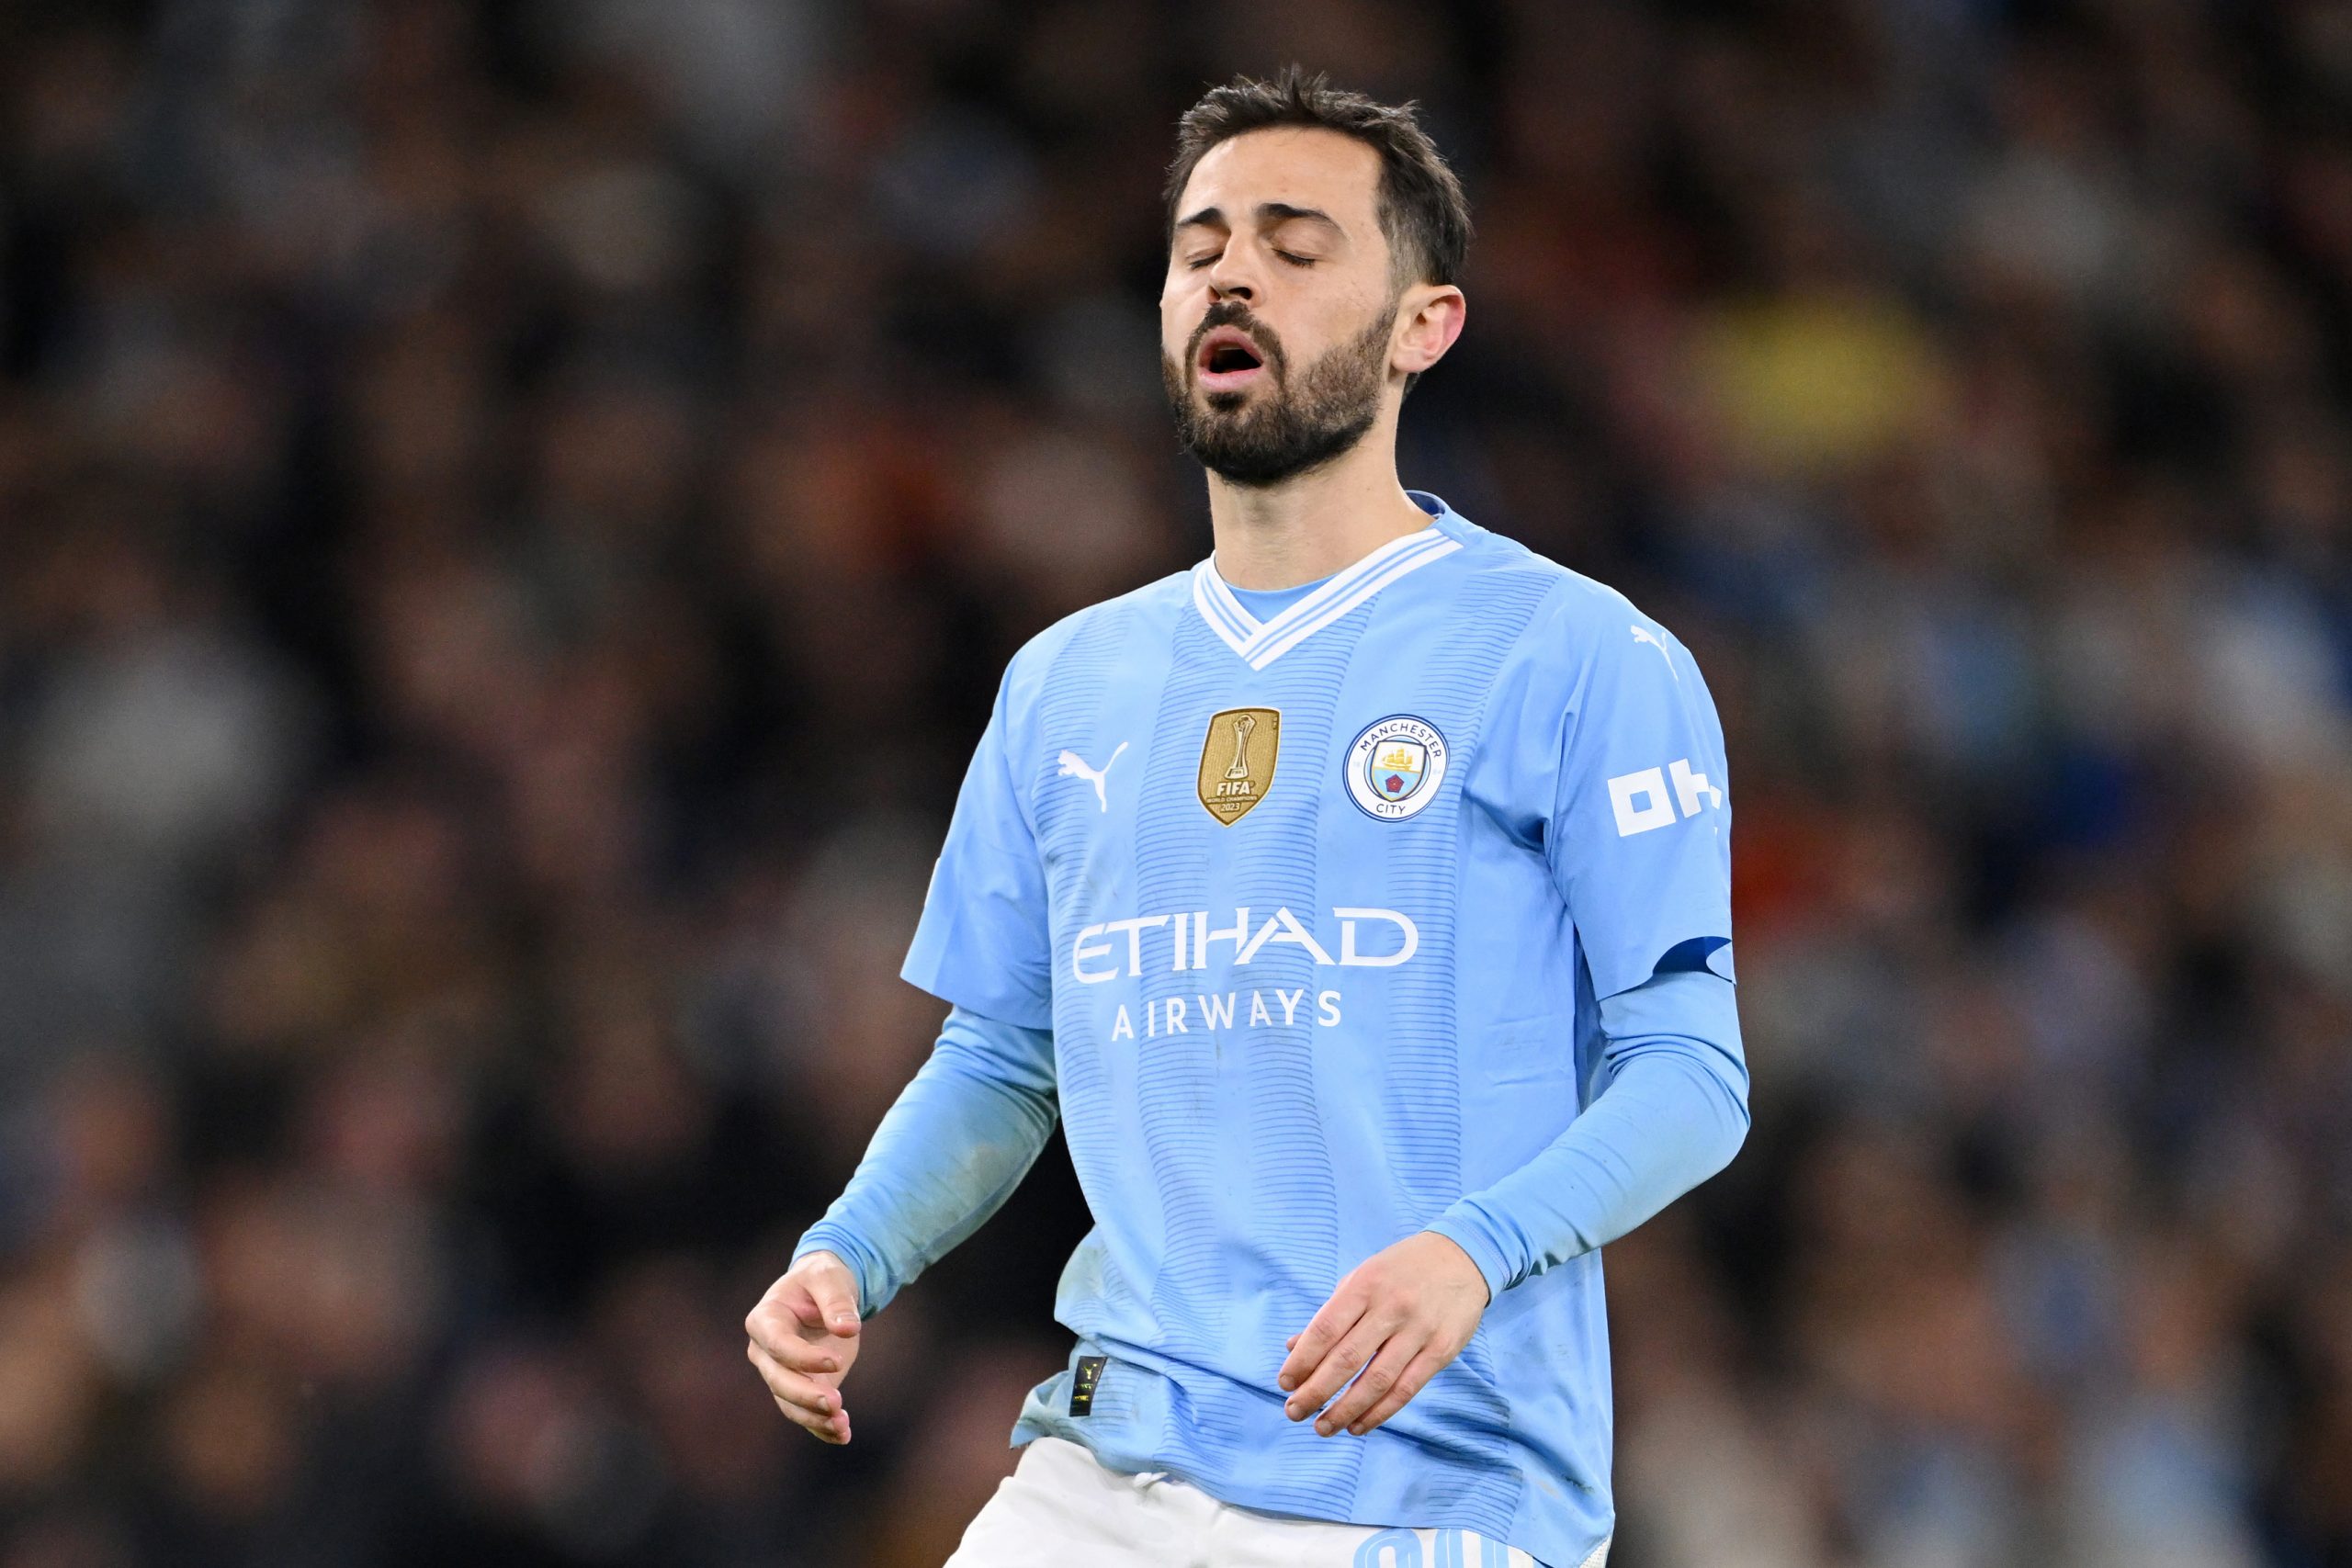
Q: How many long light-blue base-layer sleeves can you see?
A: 2